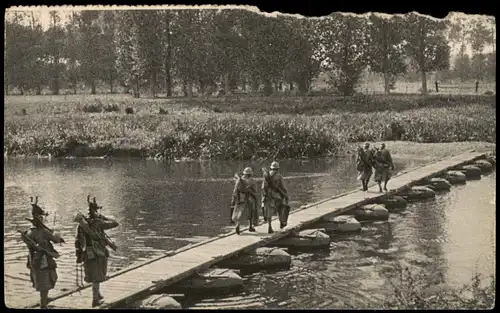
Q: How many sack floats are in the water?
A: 12